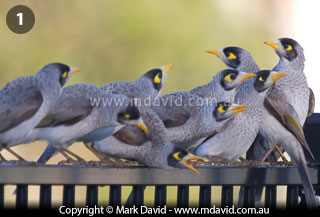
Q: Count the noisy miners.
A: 9